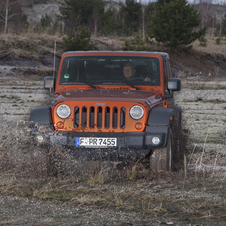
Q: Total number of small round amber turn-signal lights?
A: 2